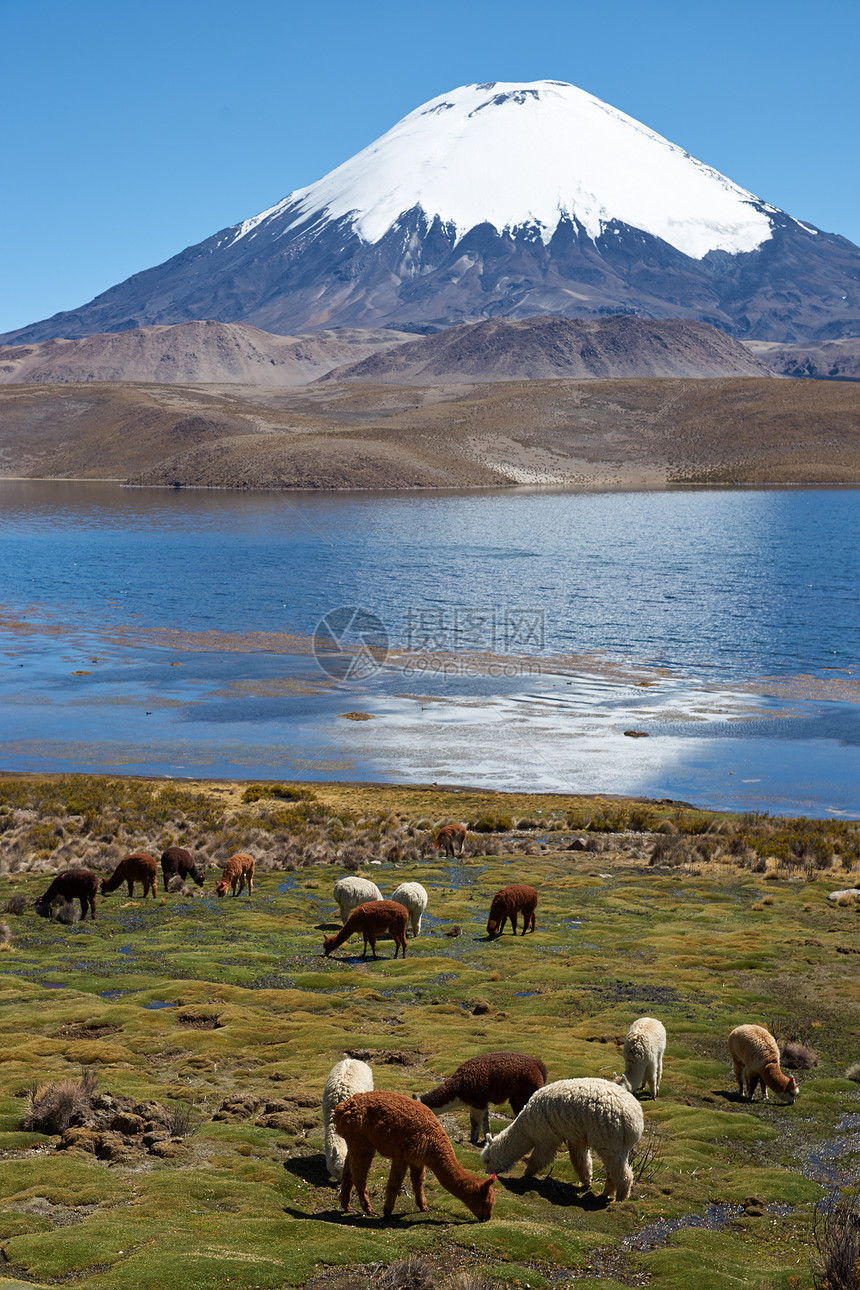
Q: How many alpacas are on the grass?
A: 15